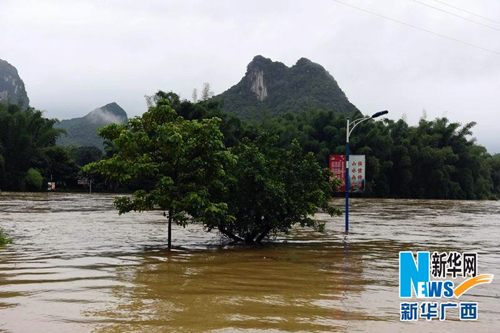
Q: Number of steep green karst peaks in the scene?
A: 3